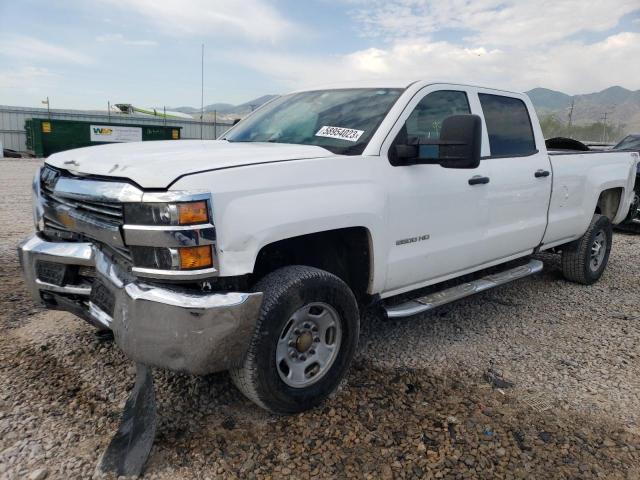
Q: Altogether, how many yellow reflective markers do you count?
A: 2